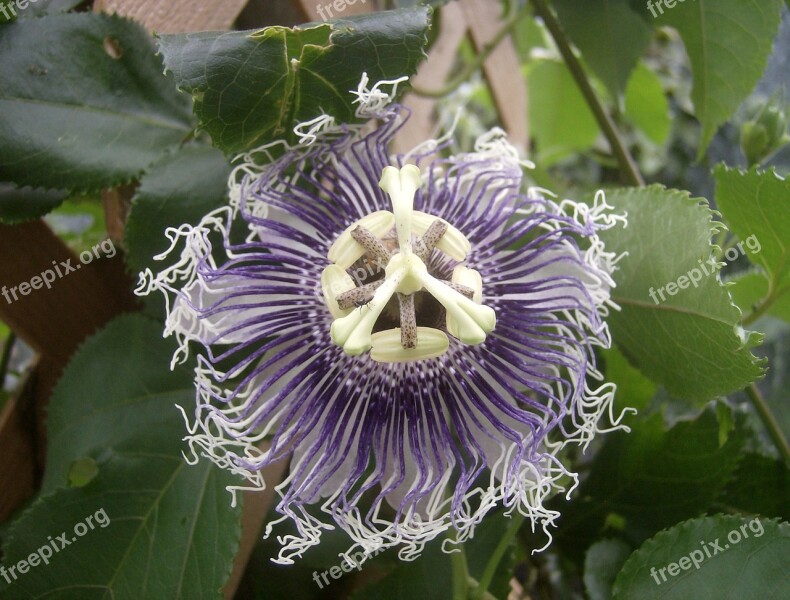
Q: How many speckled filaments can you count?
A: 5